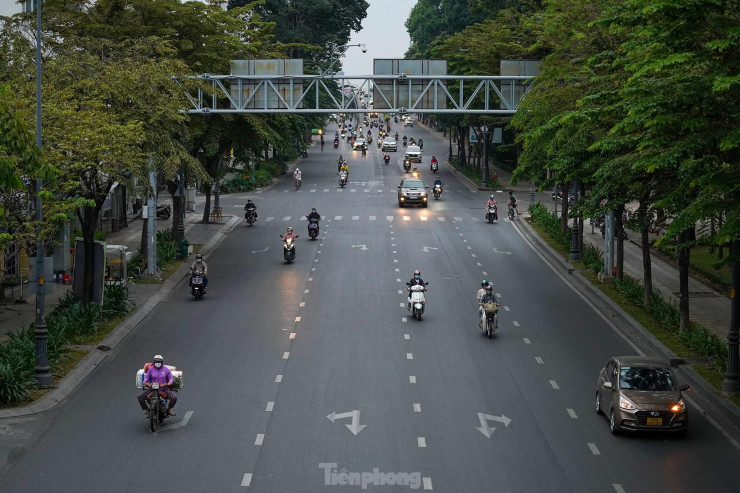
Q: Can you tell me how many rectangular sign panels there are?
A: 3